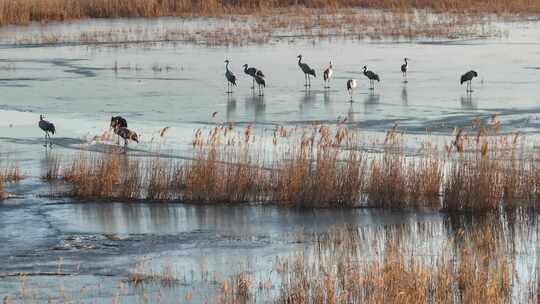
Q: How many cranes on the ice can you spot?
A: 12